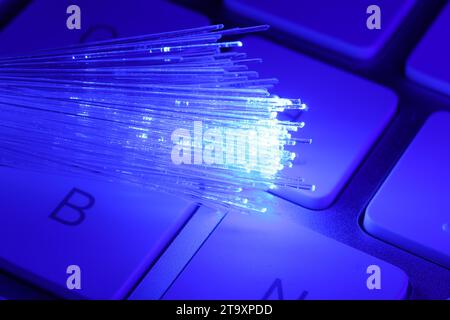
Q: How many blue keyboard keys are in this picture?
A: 7